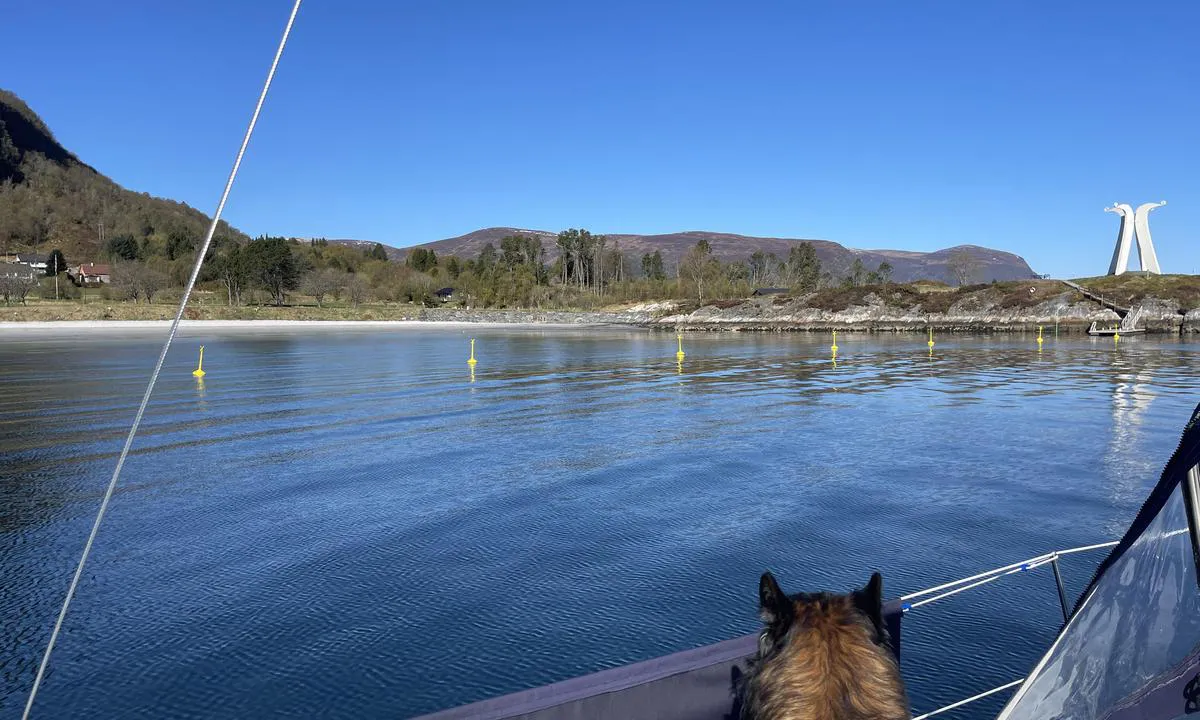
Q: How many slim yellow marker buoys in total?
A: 7